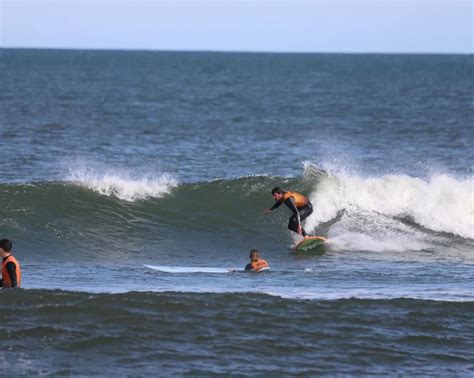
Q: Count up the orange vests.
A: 3